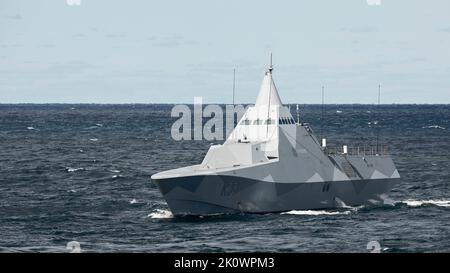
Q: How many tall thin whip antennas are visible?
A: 3